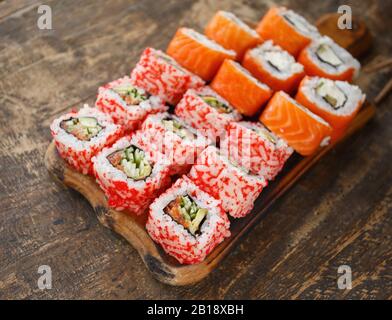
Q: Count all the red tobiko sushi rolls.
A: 9